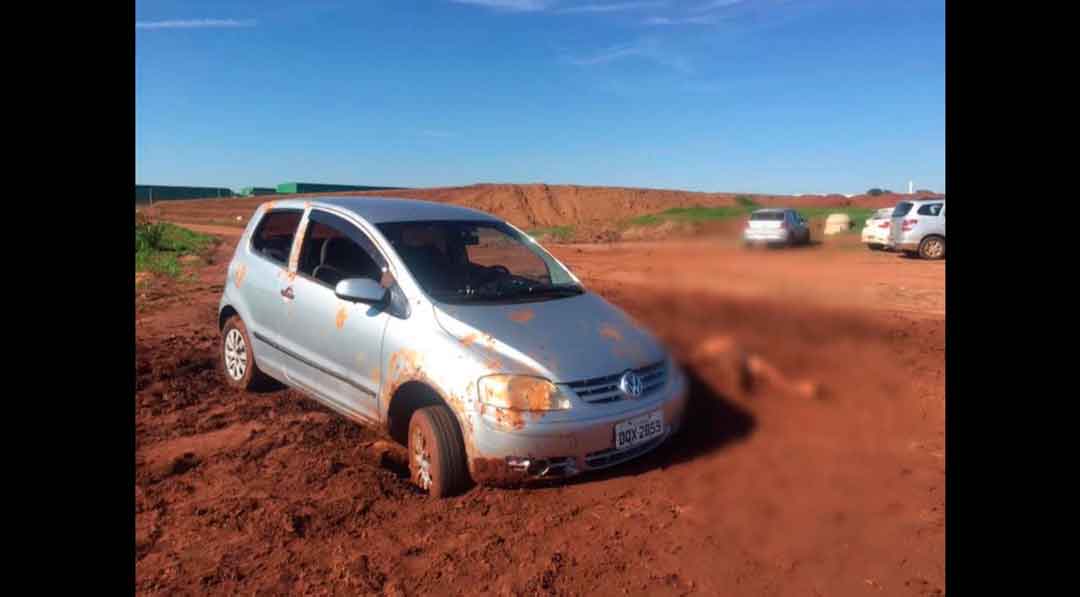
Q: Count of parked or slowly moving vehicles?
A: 4